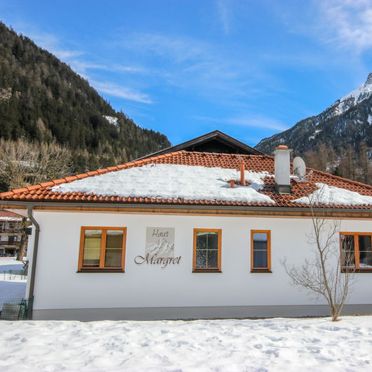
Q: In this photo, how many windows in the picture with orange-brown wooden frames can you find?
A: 4